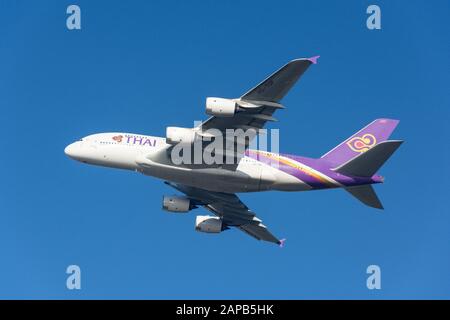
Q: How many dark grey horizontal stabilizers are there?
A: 2